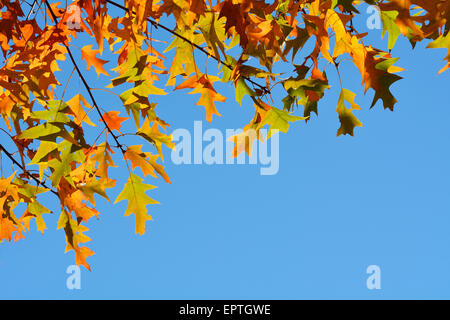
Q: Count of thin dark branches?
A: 3